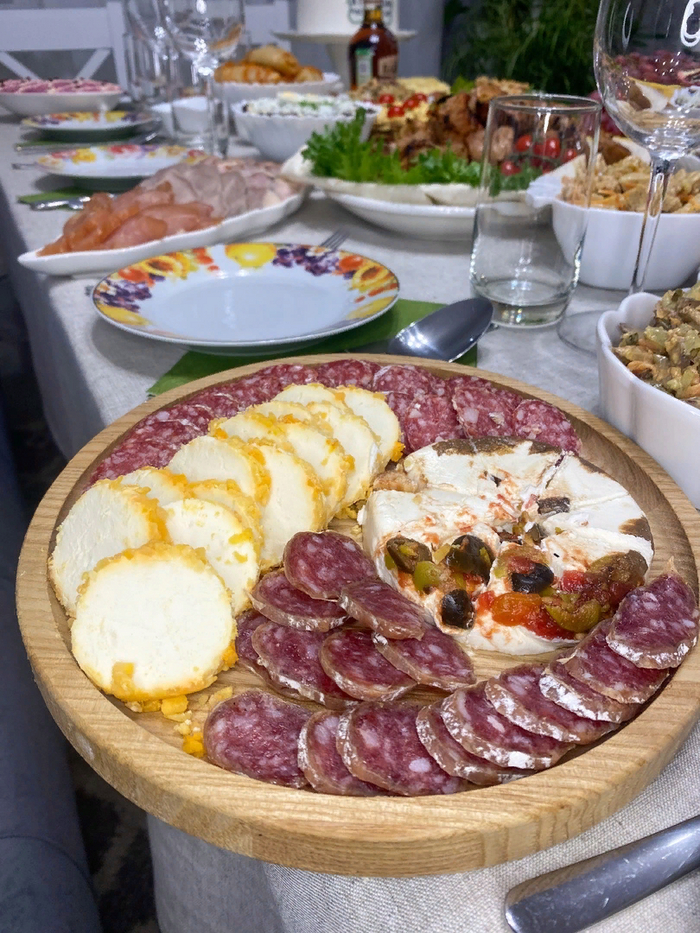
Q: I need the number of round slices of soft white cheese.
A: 13